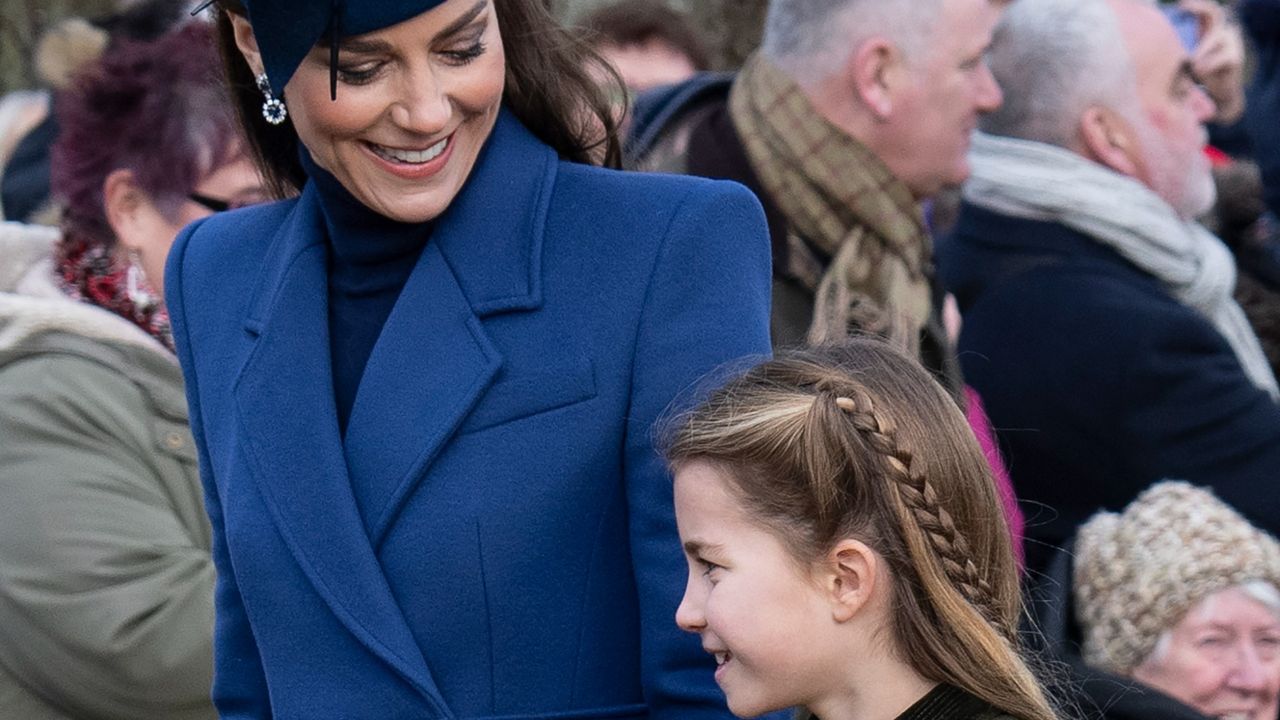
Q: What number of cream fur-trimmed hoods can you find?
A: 1